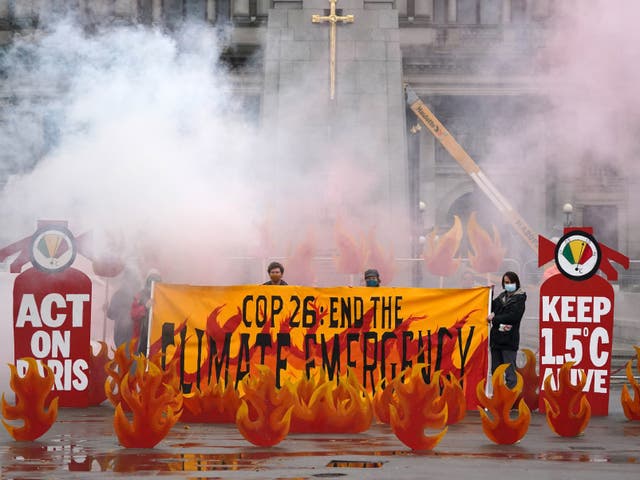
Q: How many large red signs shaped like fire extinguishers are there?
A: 2